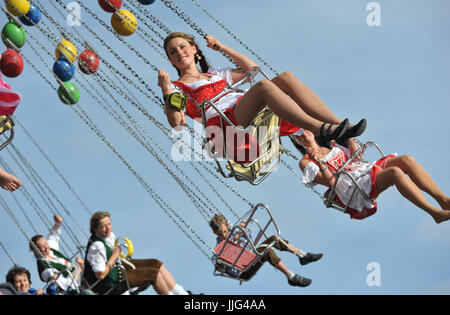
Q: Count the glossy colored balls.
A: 11